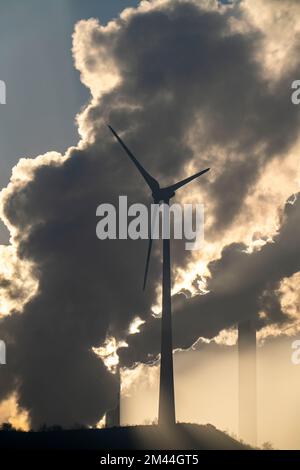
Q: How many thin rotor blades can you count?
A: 3